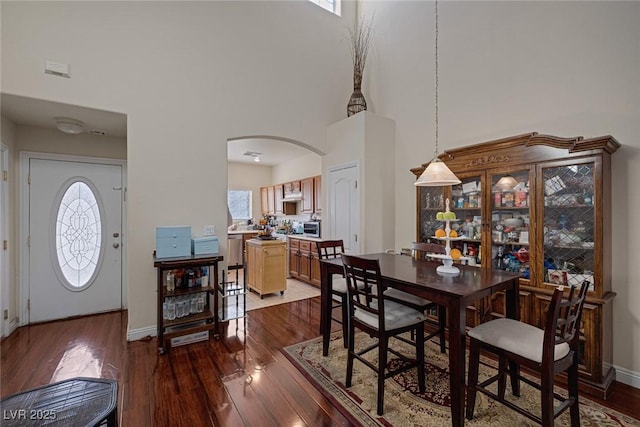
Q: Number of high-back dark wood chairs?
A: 4